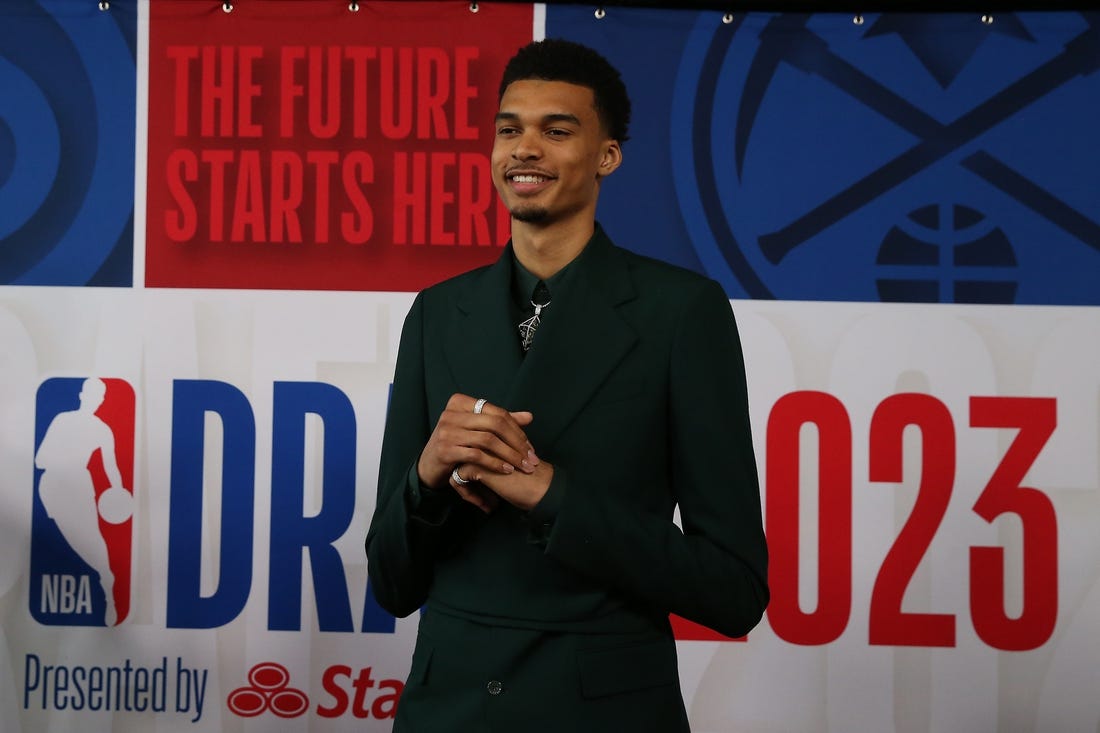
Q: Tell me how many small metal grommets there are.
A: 8